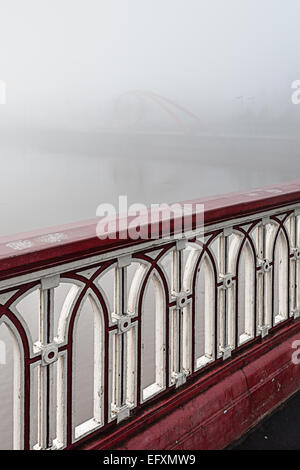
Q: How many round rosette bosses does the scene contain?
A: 6